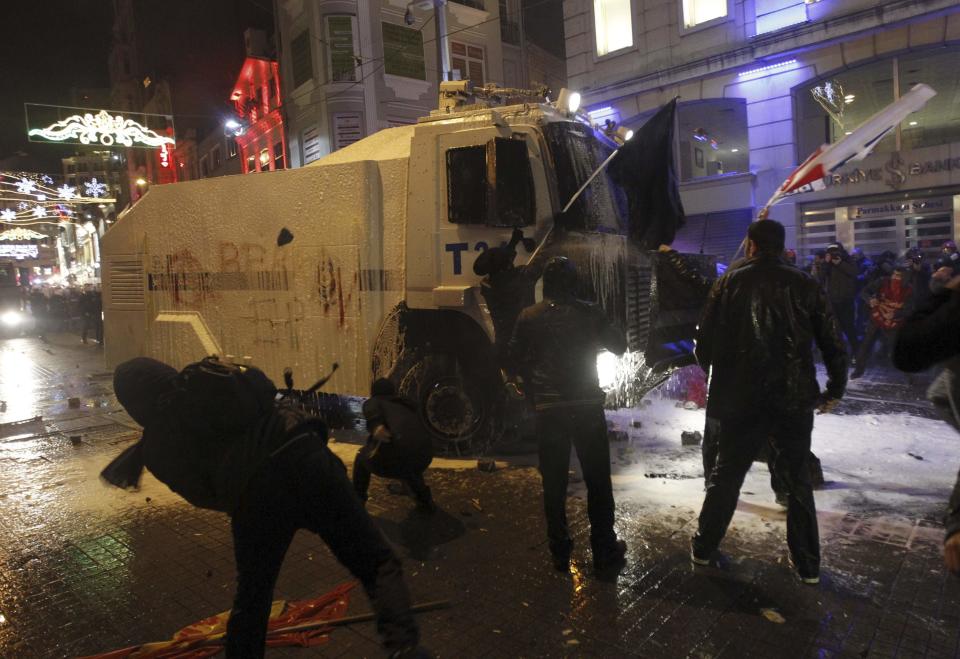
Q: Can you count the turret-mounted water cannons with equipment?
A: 1